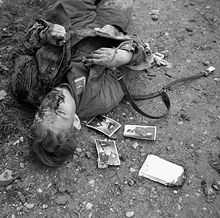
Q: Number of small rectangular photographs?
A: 3